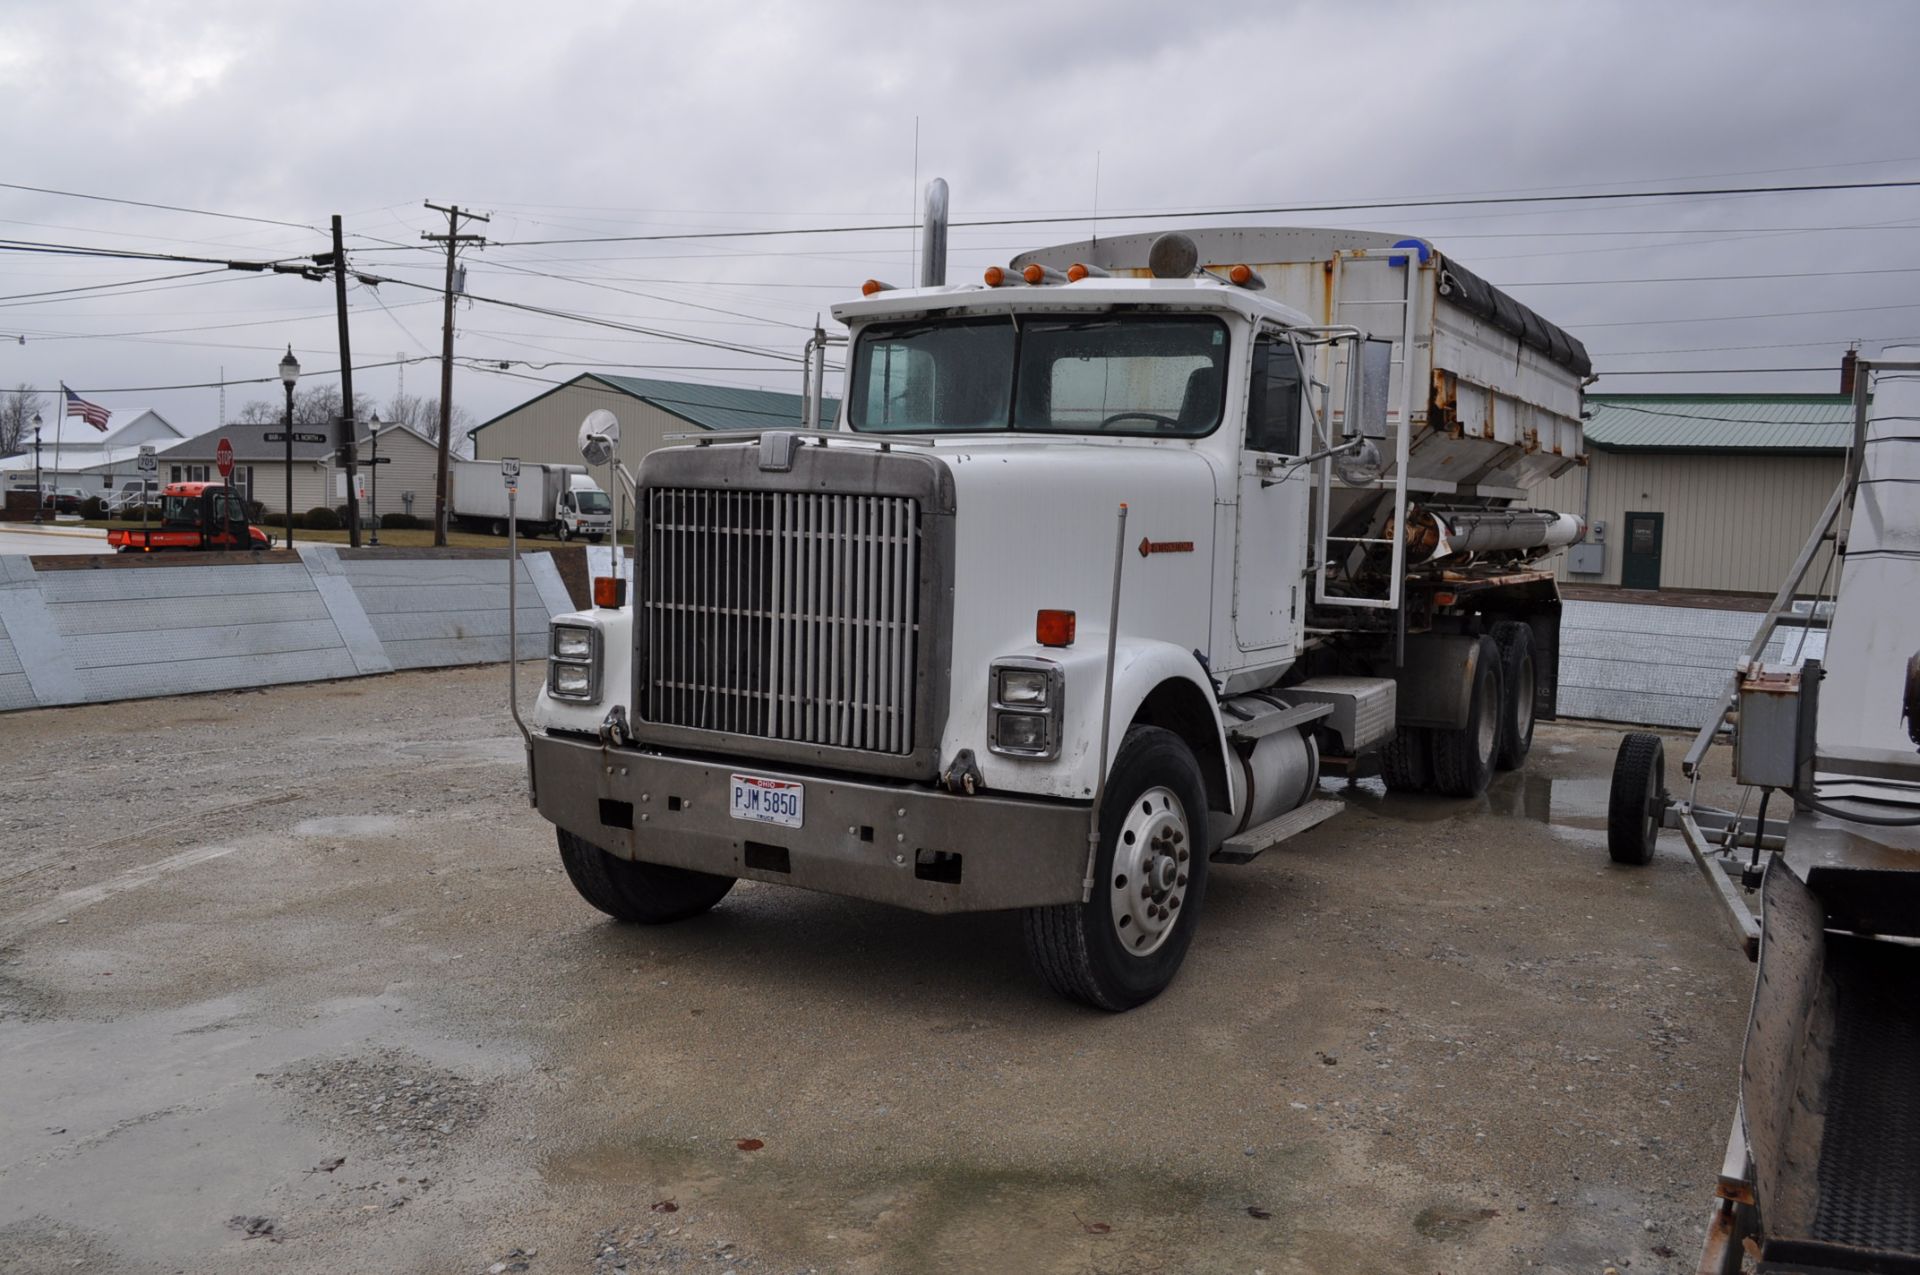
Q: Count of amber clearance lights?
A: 5